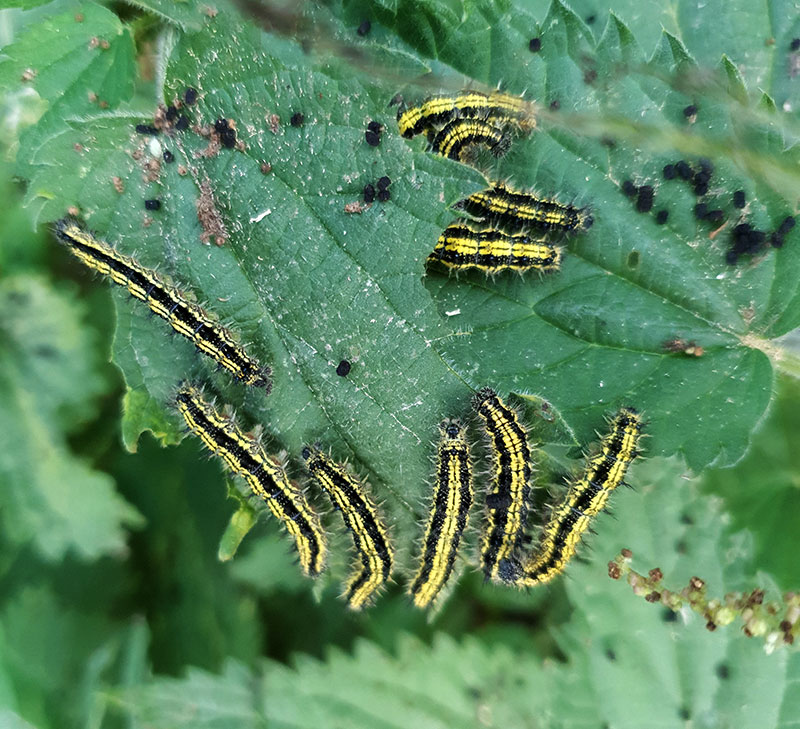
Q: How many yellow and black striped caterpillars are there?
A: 10